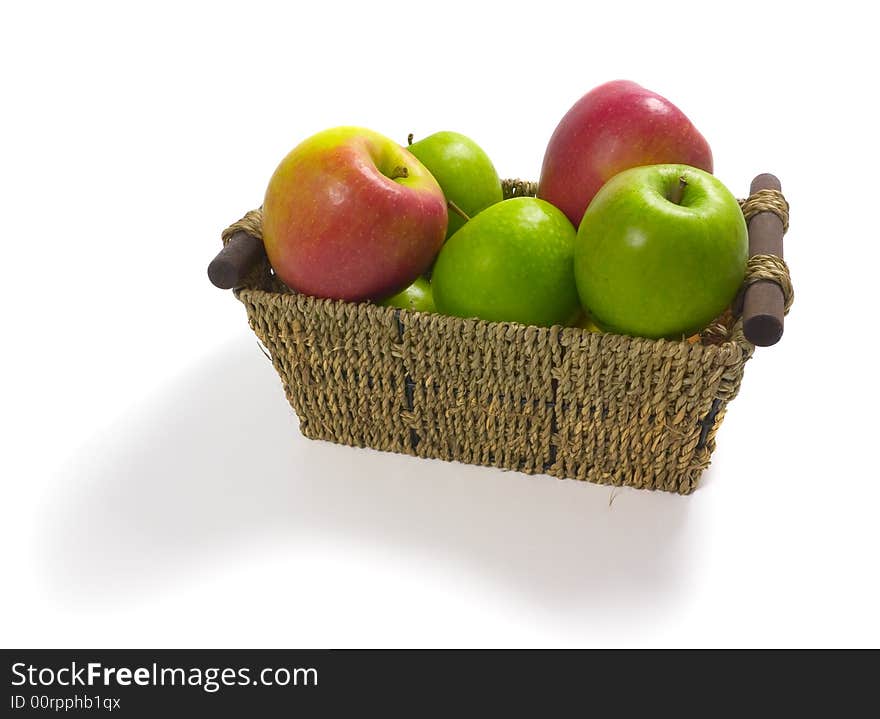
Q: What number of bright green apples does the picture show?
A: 4